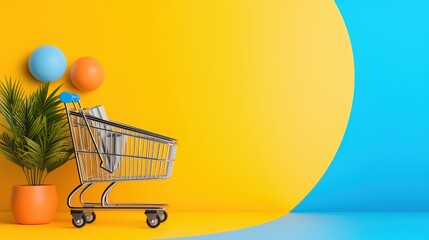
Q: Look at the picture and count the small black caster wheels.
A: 4